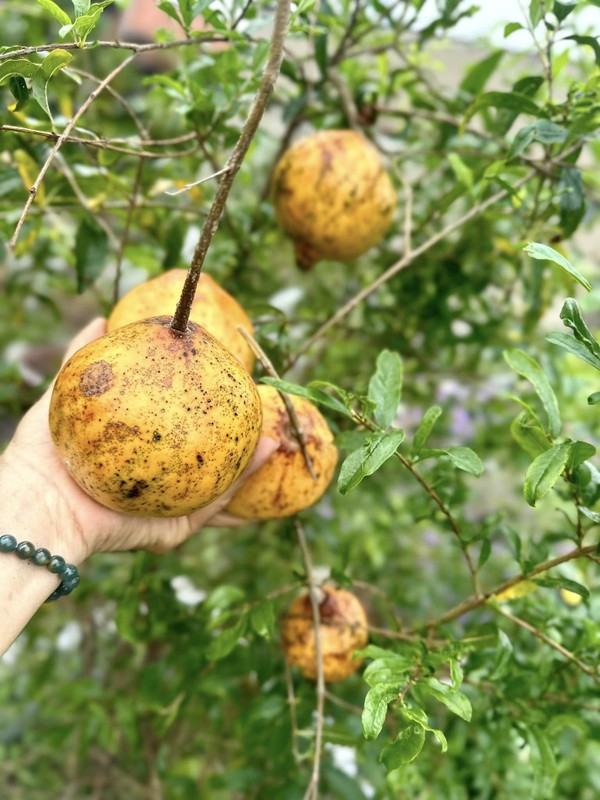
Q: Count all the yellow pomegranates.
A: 5